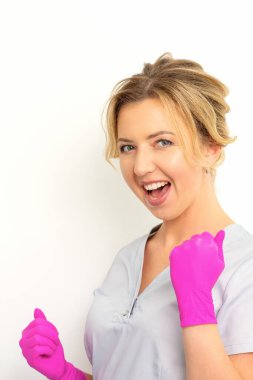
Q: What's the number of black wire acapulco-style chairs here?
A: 0